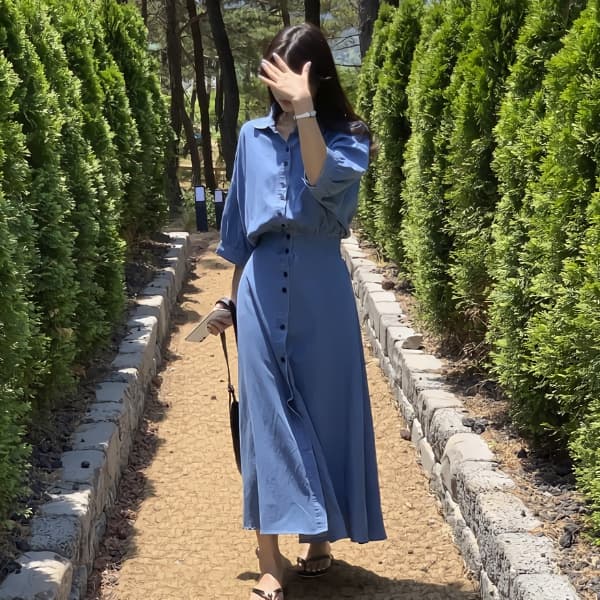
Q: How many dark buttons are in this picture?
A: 12